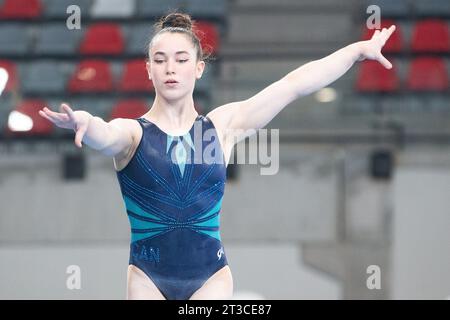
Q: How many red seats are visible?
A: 12